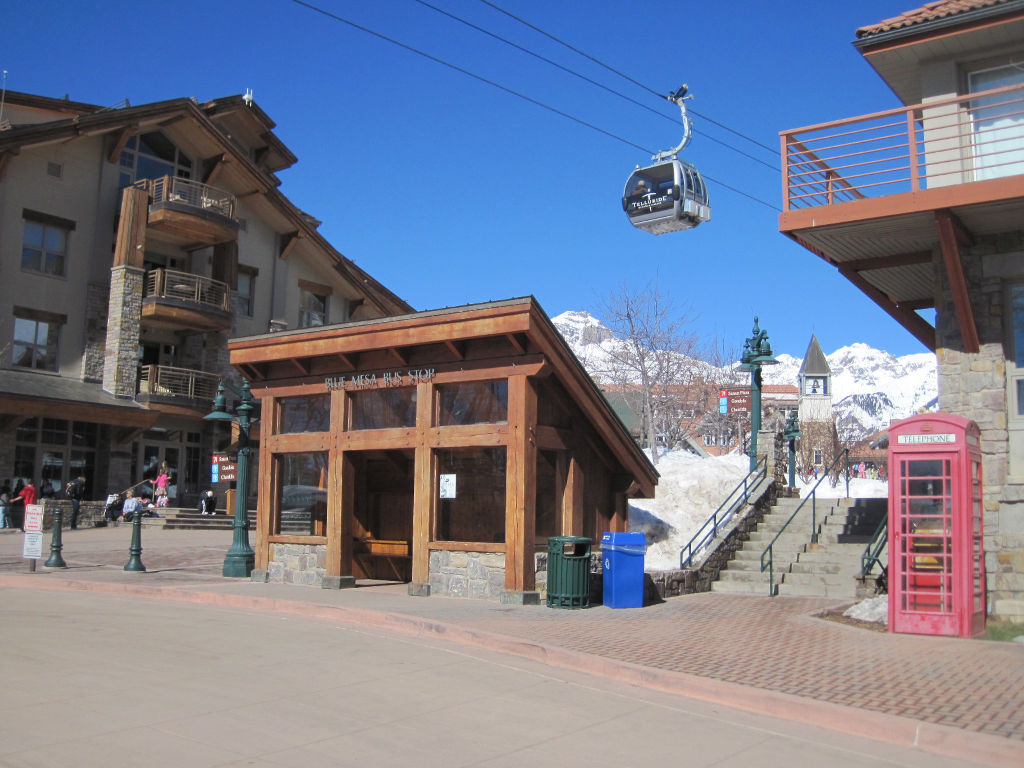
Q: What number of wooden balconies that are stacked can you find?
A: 3